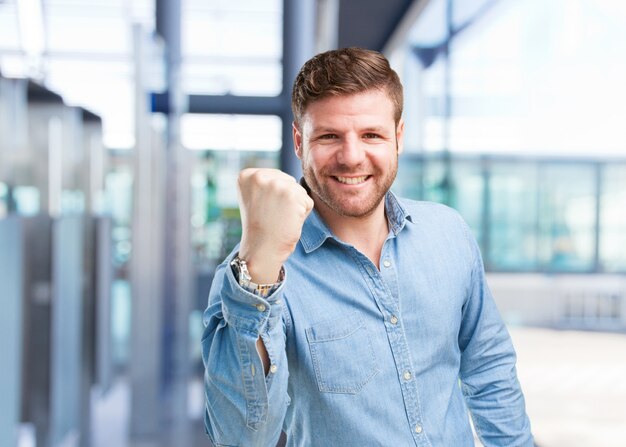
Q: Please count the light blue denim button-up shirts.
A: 1